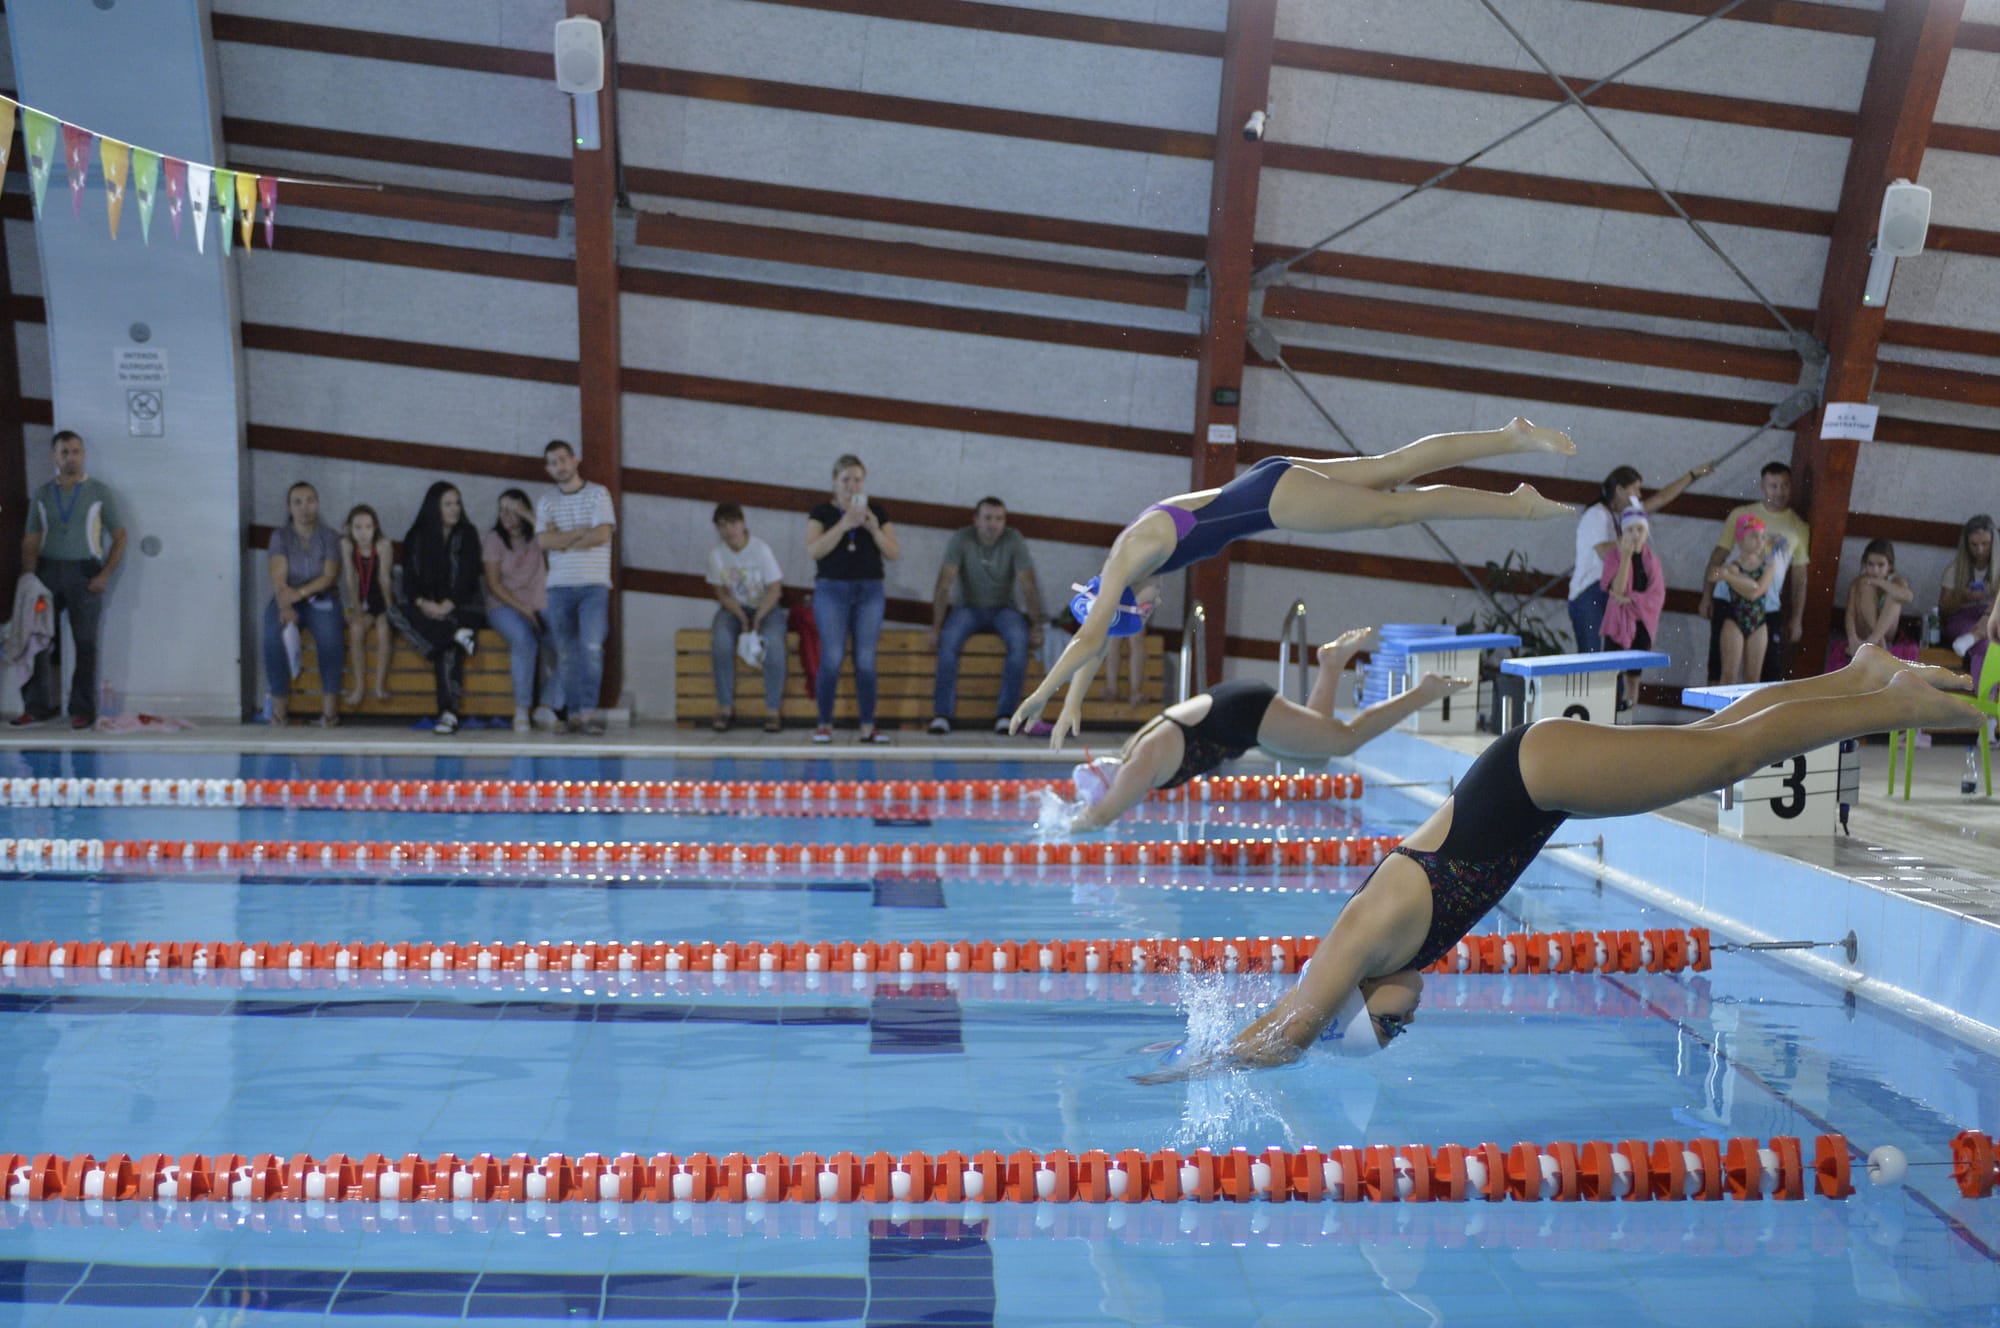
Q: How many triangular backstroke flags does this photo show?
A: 10